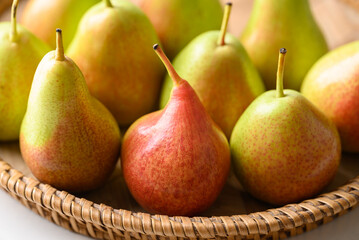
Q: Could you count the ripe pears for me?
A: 10